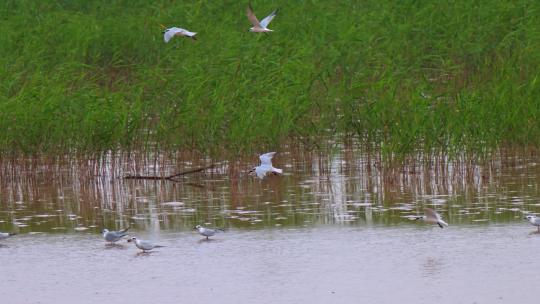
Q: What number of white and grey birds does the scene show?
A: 9